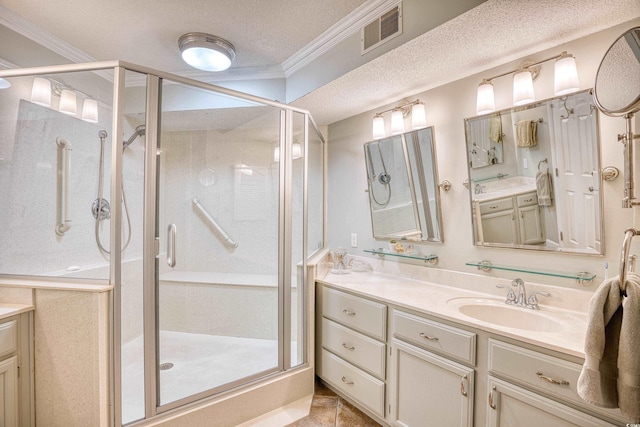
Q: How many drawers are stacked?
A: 3